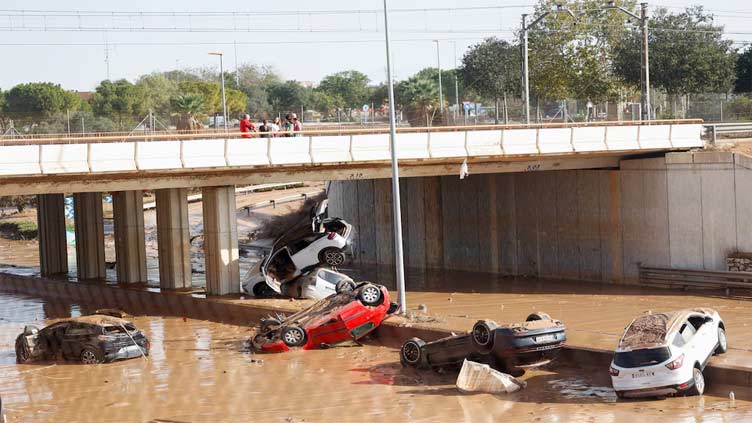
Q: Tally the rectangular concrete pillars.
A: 5